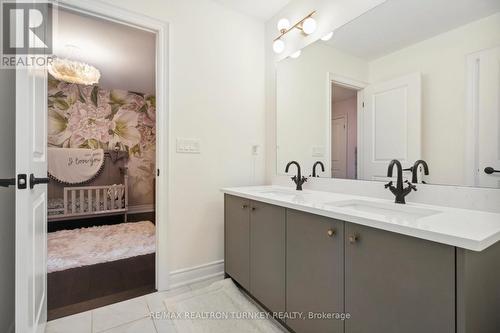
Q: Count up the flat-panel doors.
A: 4